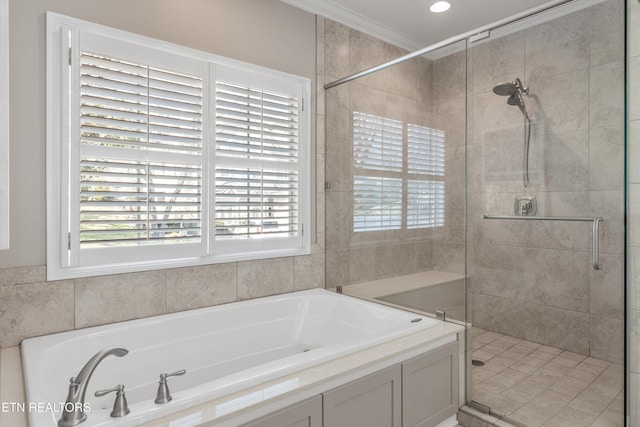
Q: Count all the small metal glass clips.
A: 3